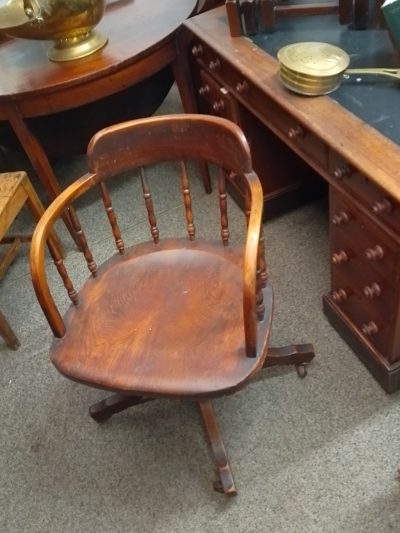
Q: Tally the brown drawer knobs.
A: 14